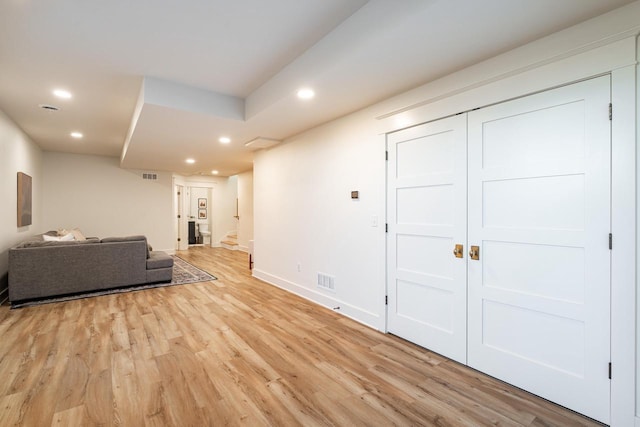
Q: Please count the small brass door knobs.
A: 2